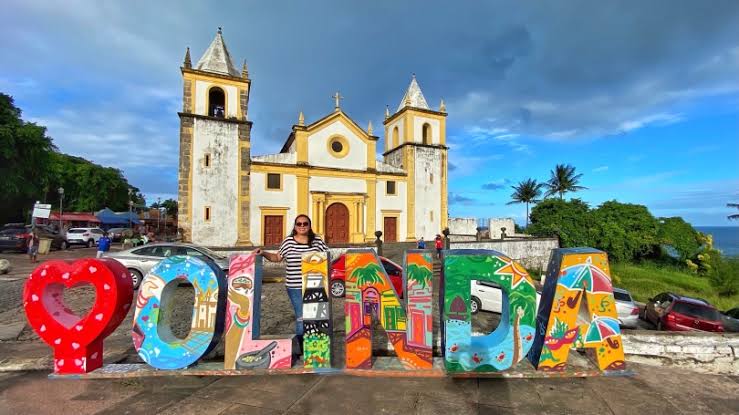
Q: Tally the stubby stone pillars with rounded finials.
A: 4